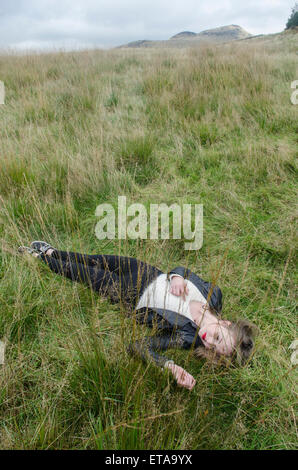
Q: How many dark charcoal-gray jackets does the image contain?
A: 1